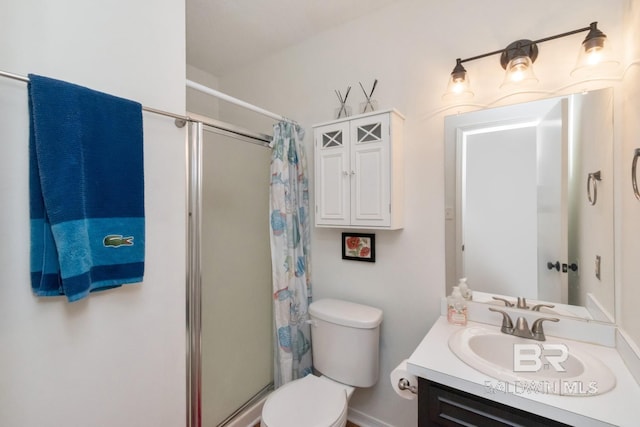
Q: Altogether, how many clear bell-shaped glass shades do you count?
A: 3